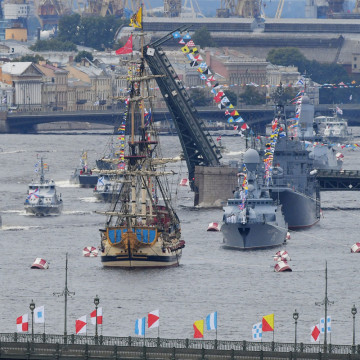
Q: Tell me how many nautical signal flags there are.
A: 12